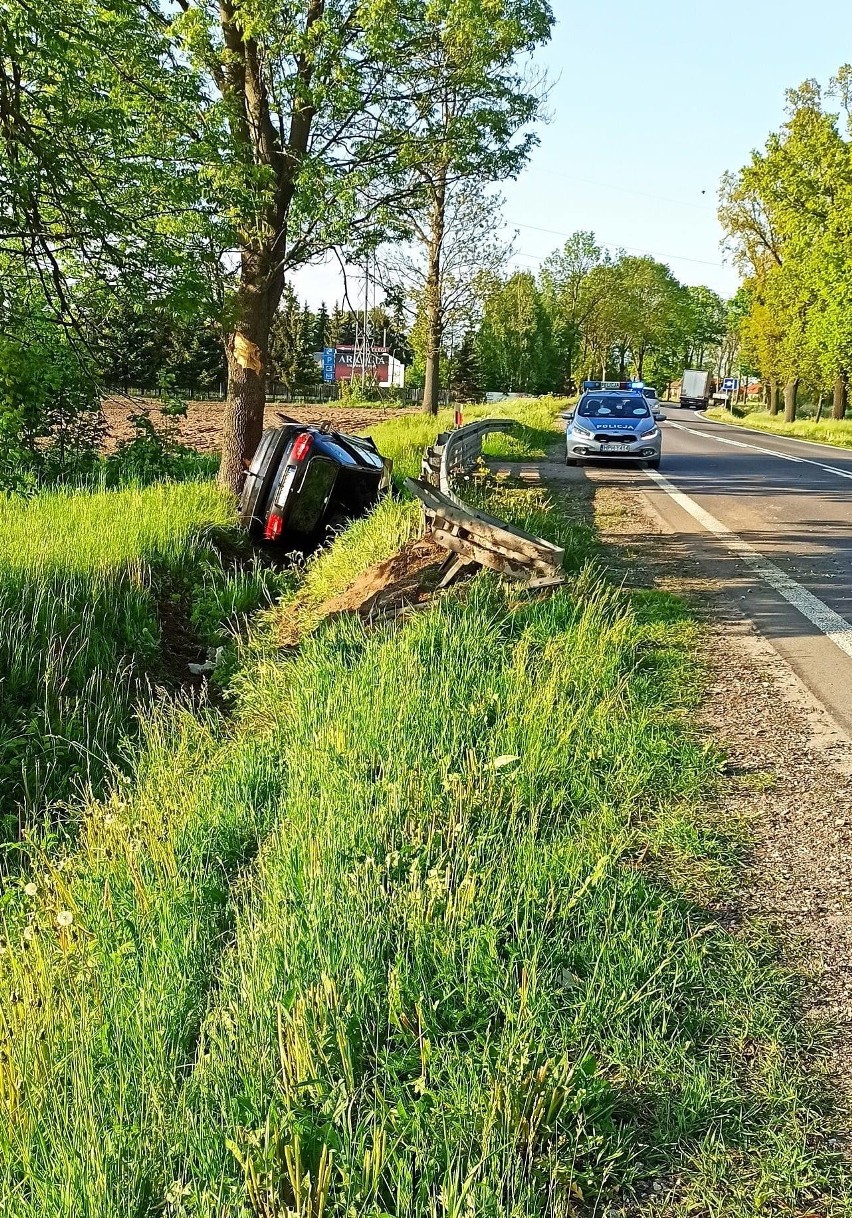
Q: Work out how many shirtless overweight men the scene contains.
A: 0